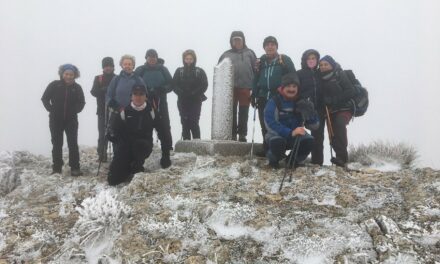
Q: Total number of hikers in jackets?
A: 11